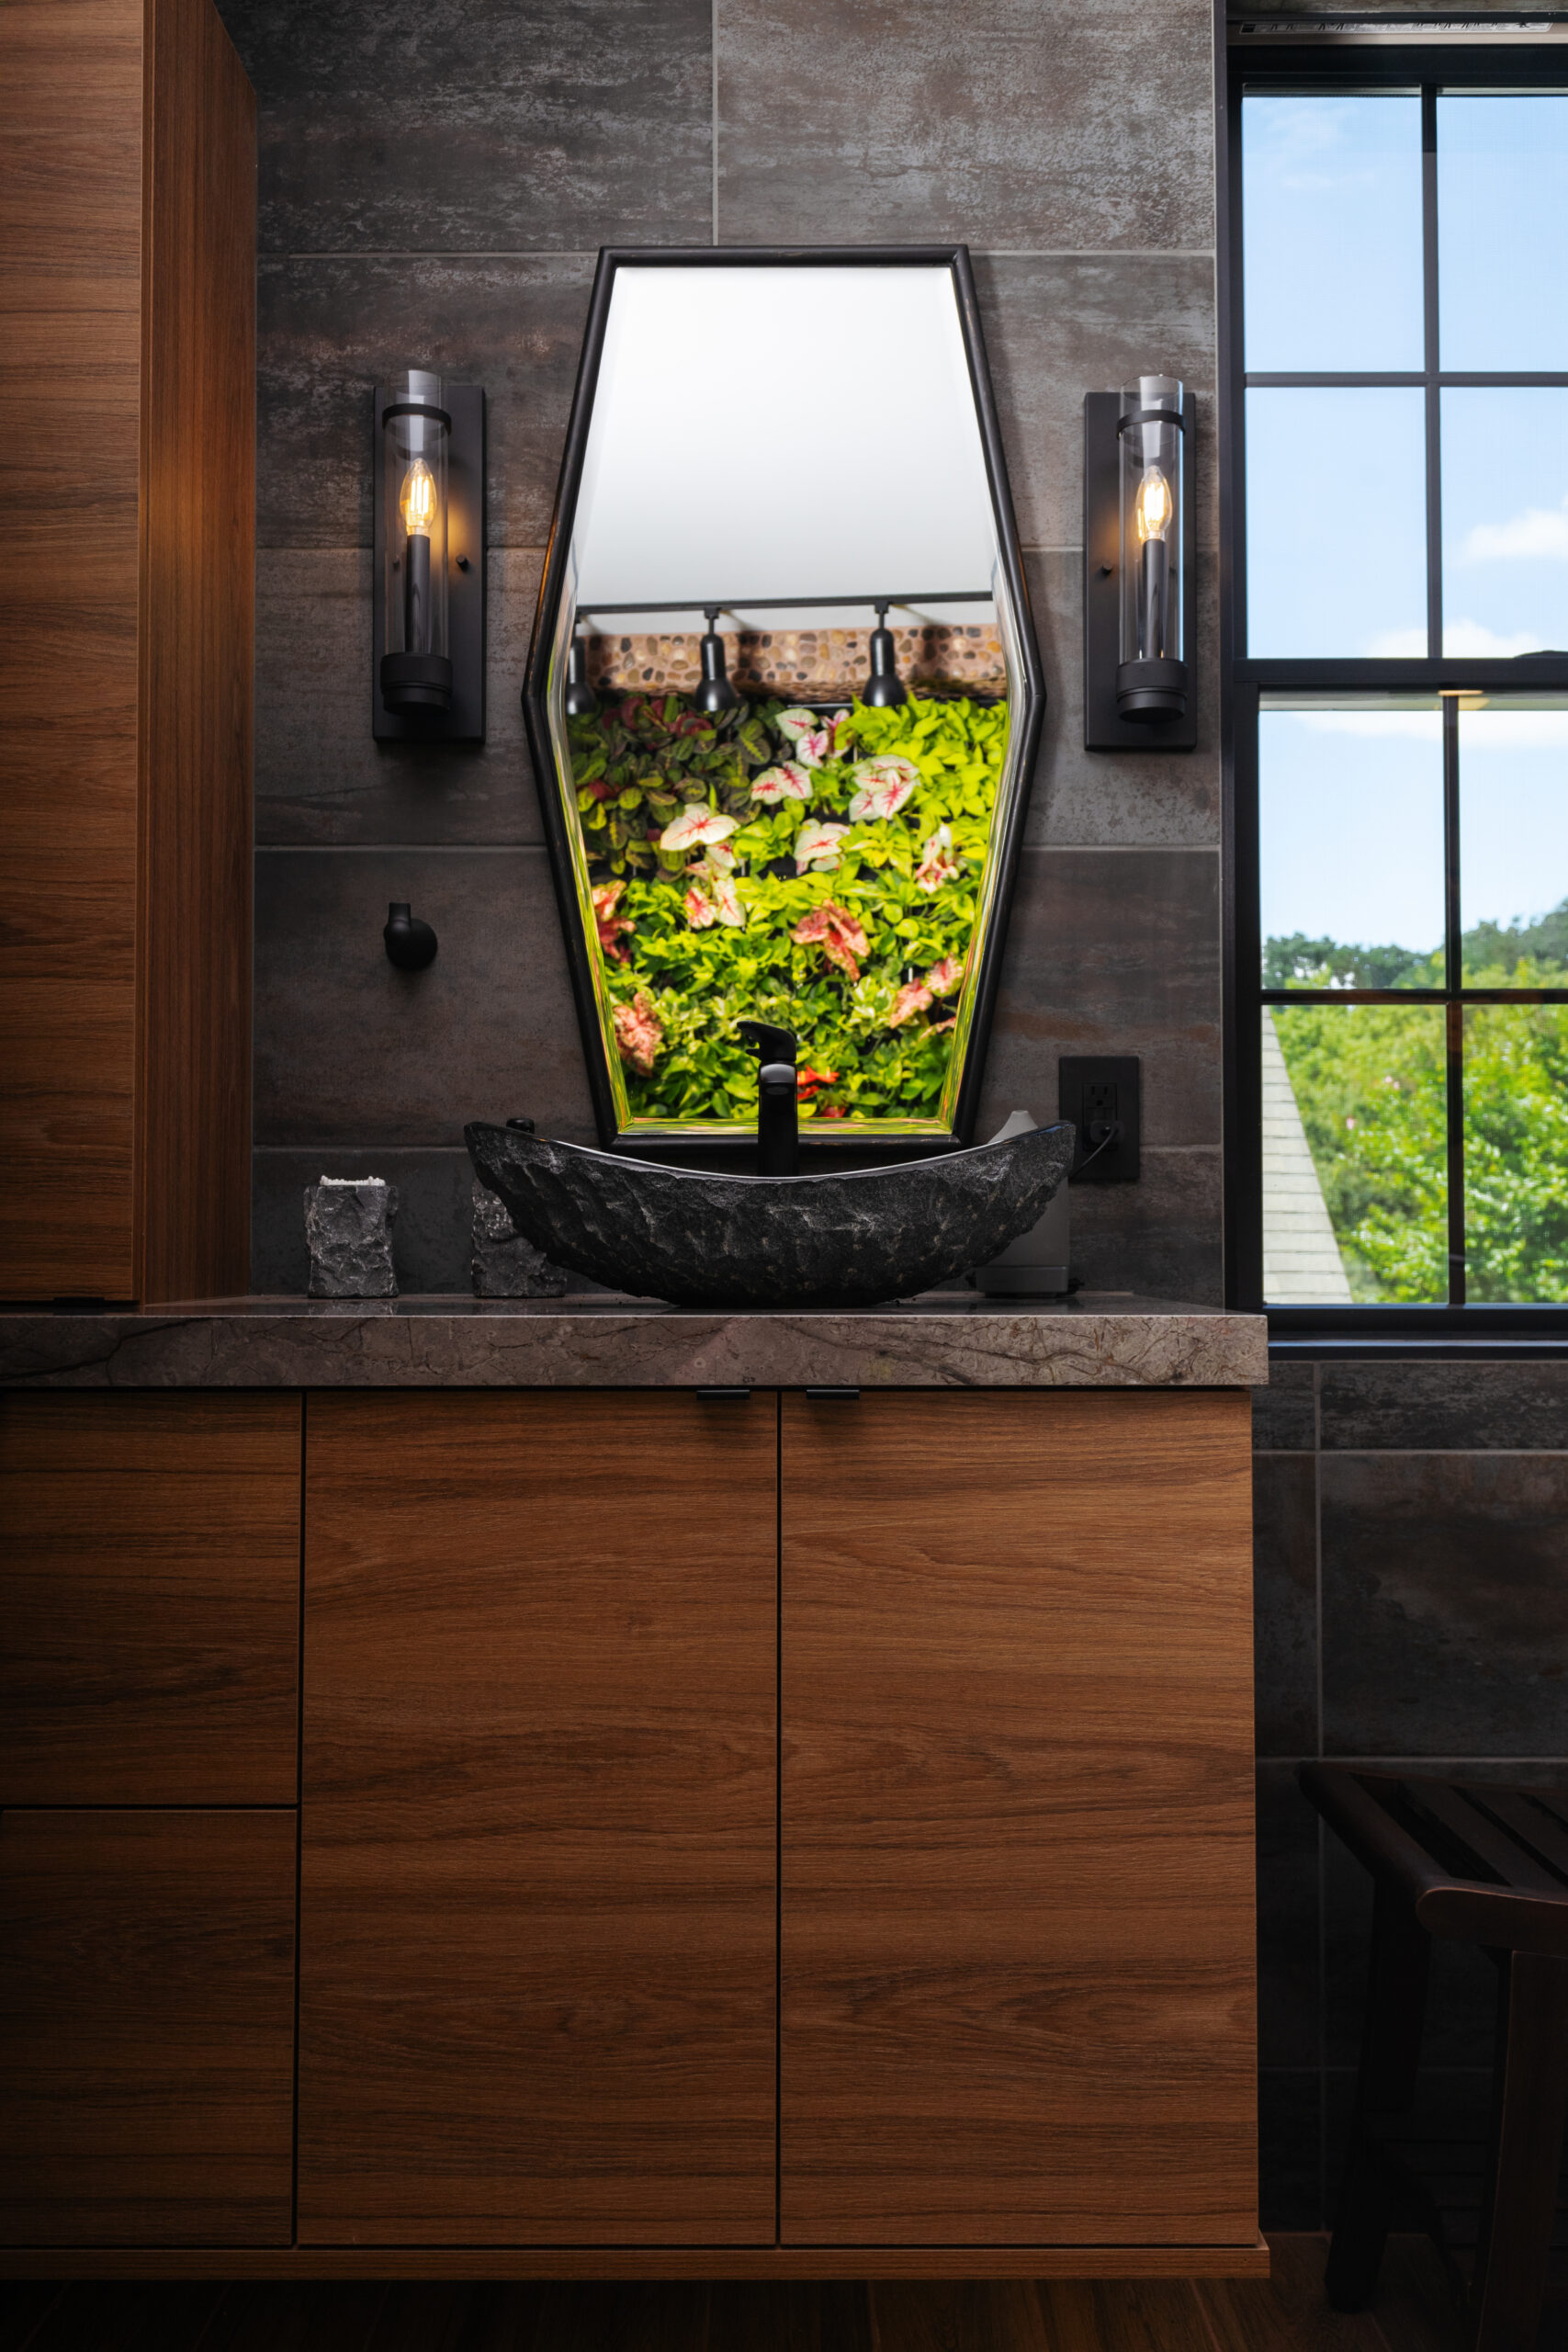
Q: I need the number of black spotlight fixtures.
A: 3